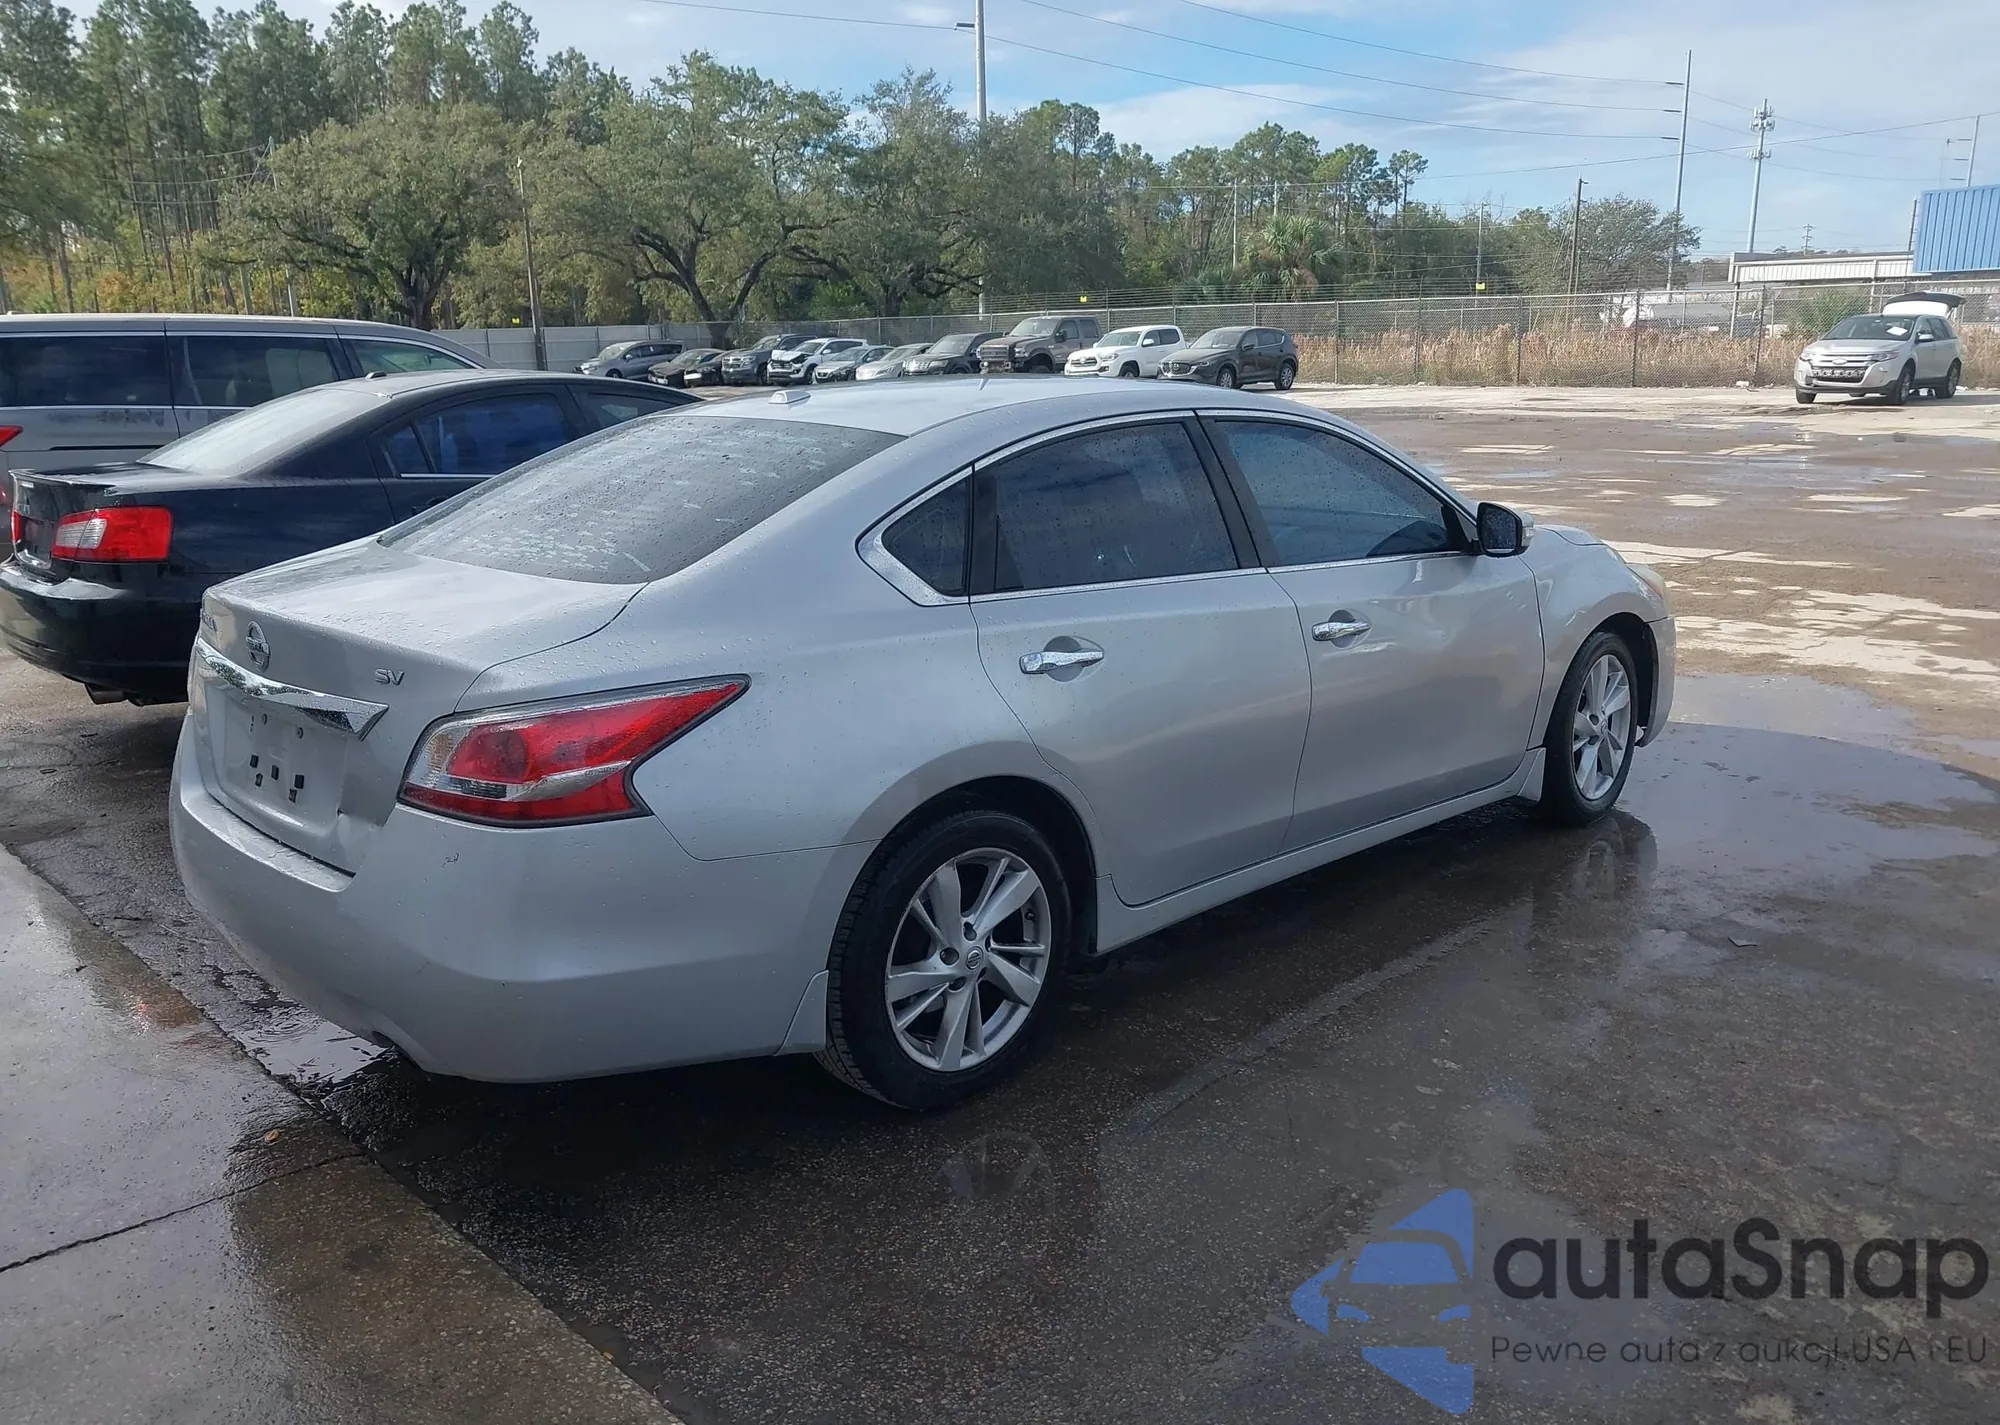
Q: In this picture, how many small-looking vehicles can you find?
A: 12